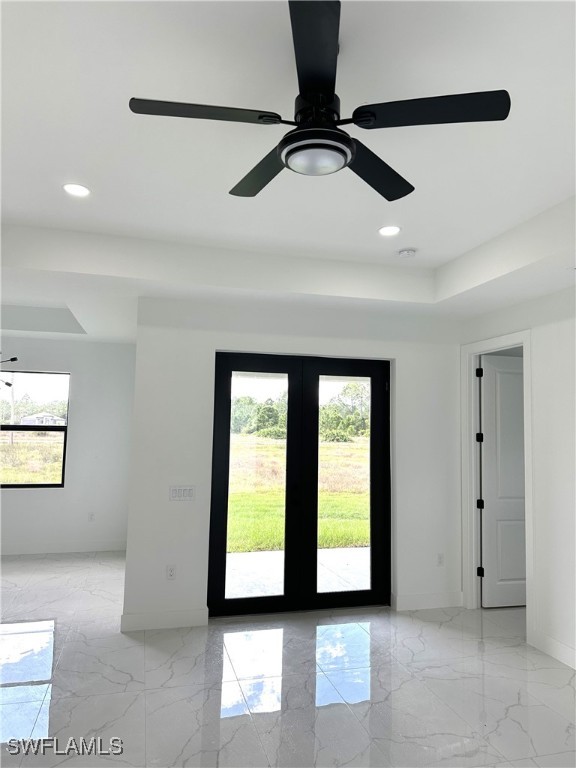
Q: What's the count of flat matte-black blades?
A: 5